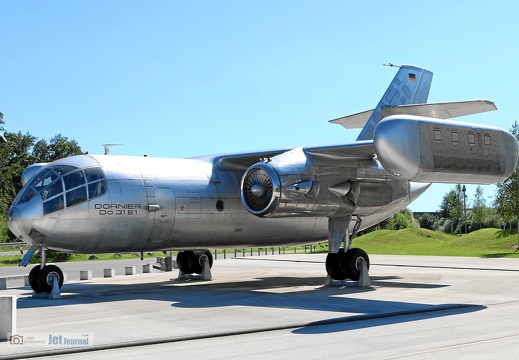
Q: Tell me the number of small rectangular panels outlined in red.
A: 4